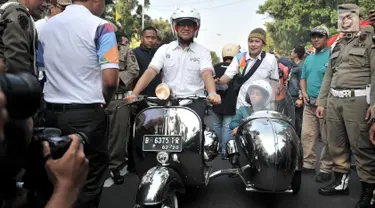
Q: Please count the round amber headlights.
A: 1